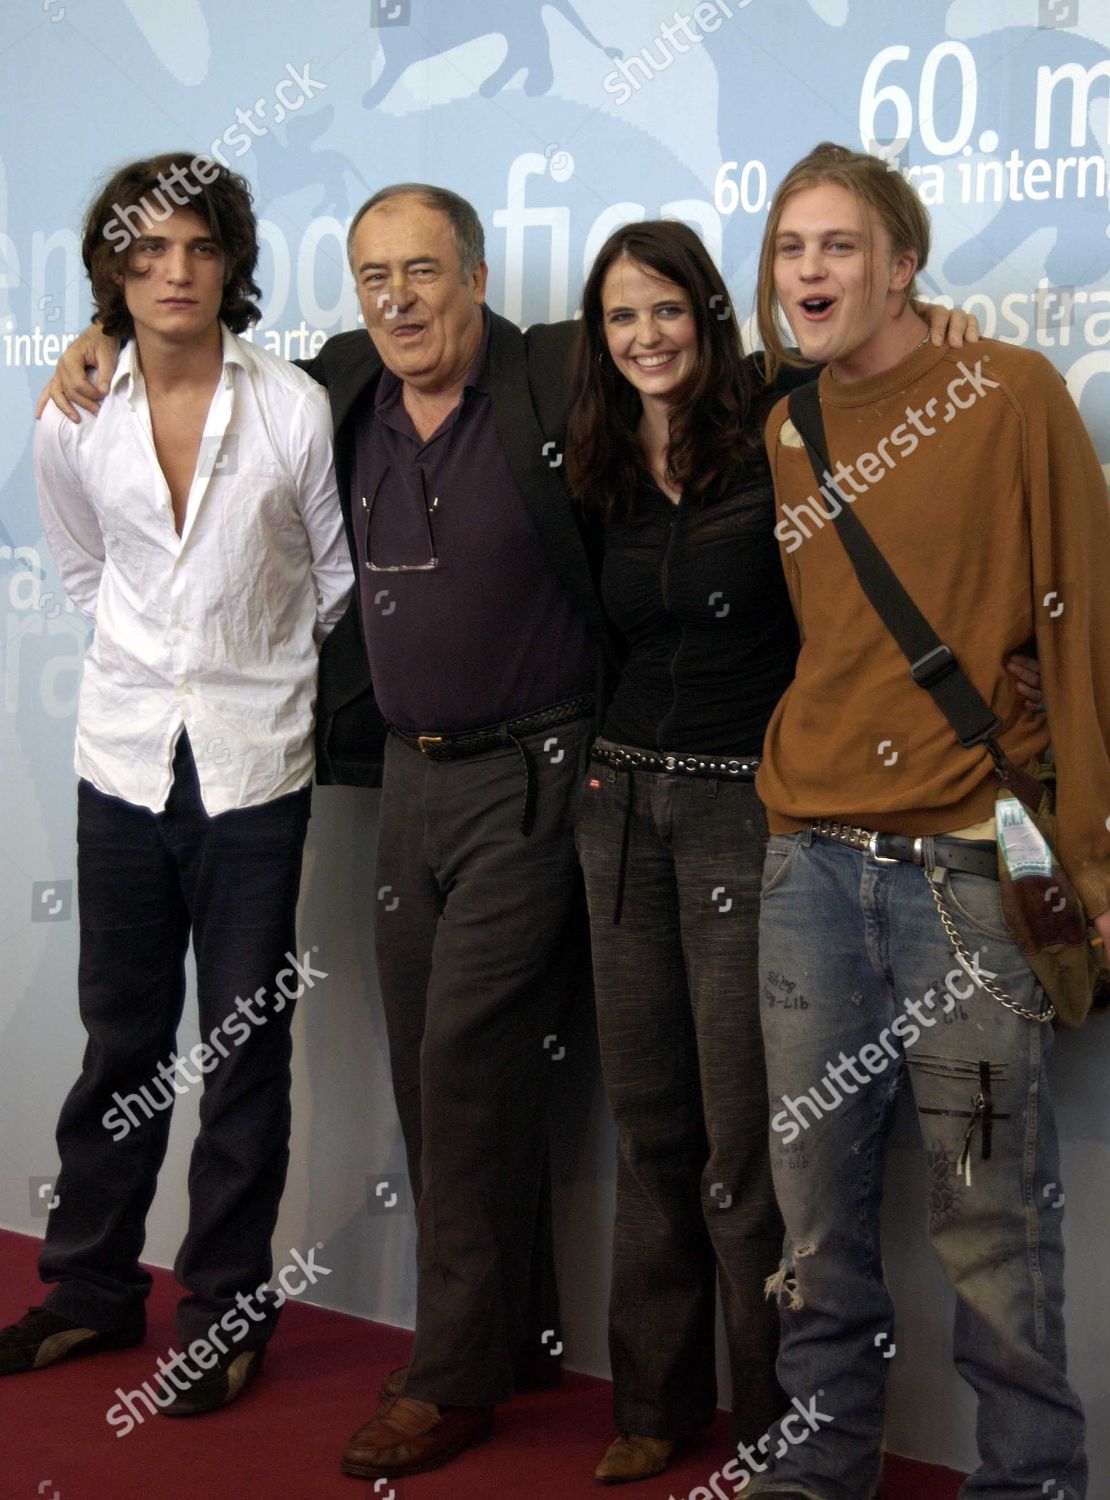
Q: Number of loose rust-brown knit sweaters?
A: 1